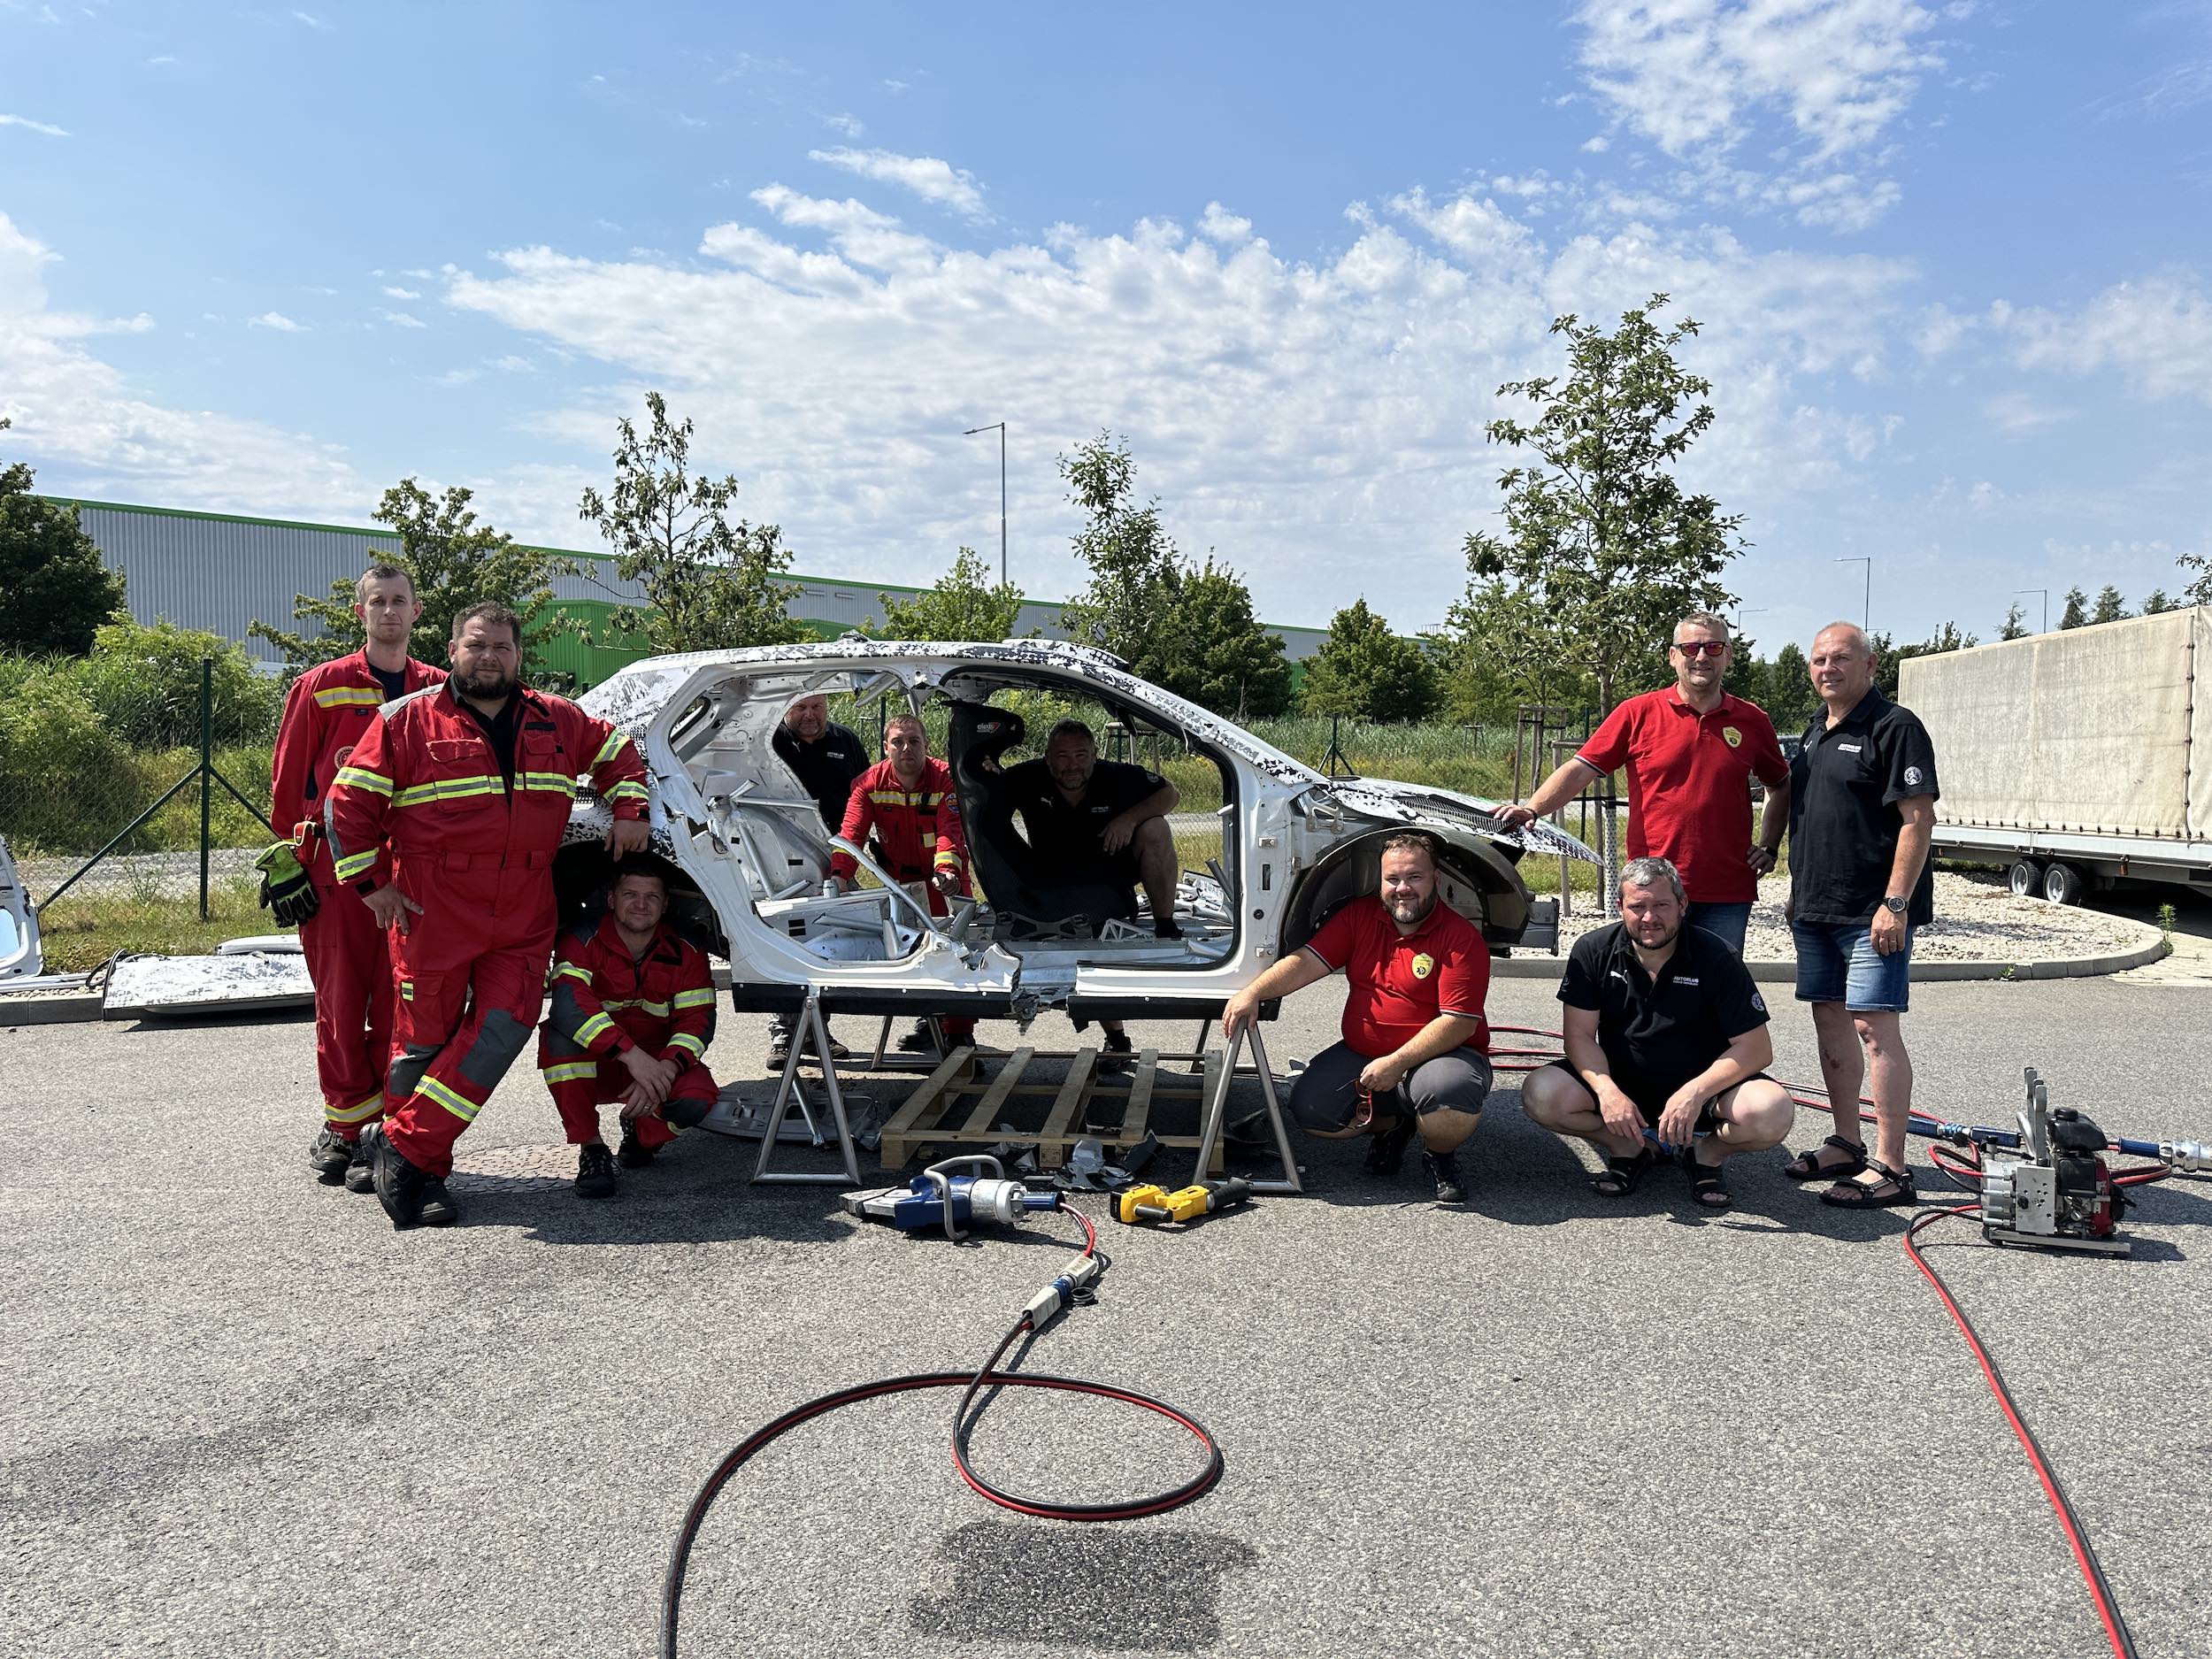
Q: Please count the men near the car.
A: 10